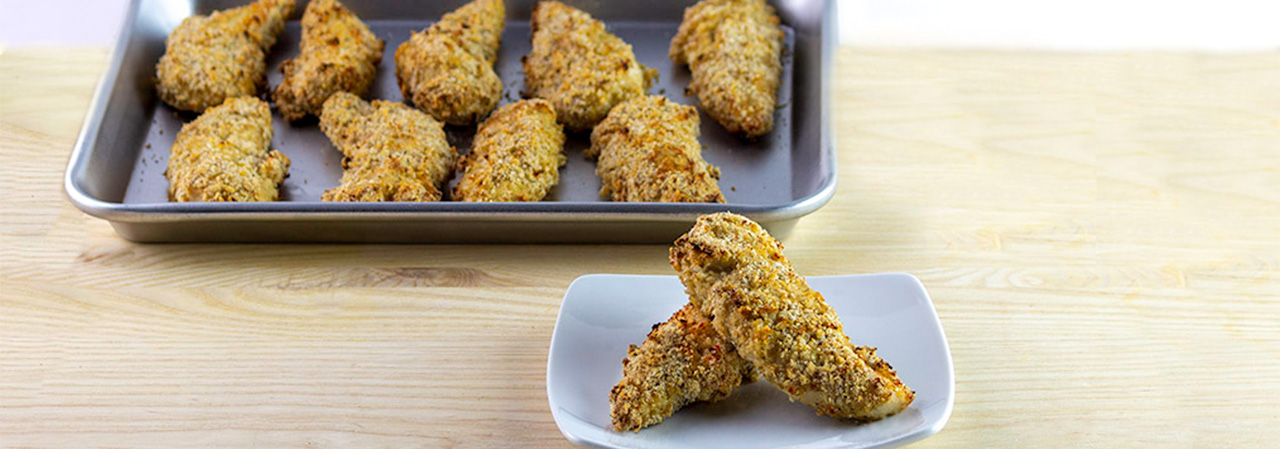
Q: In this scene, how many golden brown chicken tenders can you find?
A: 11